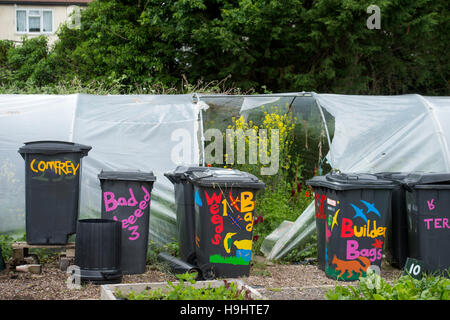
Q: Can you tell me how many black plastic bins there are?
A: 8